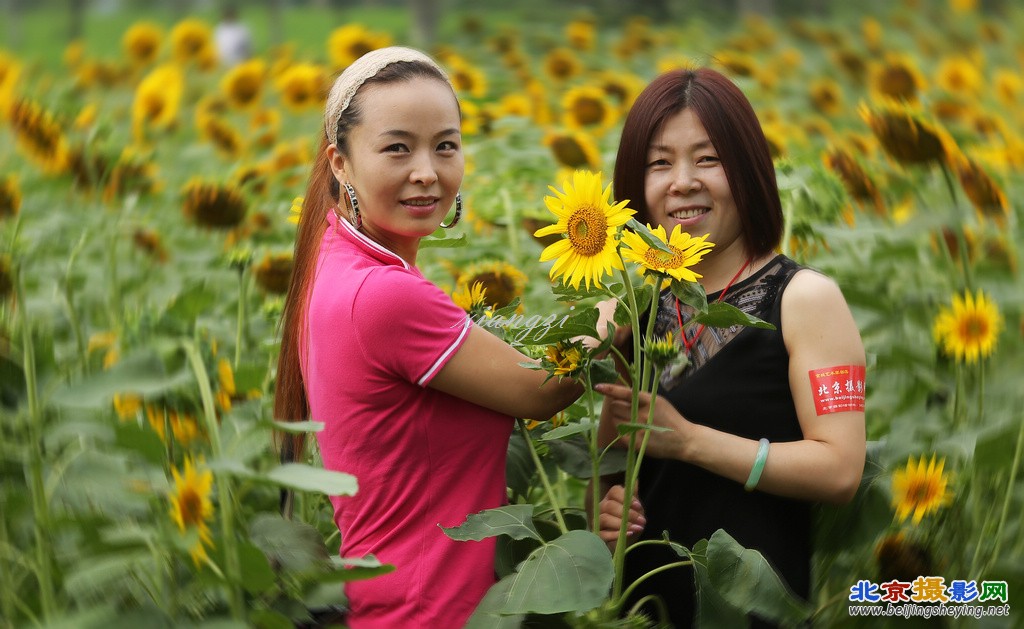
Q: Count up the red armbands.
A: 1